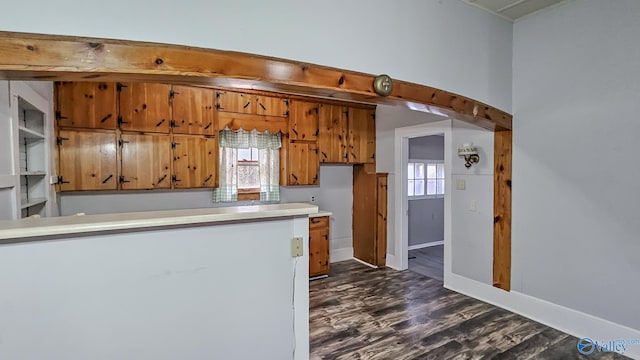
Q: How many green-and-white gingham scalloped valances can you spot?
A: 1